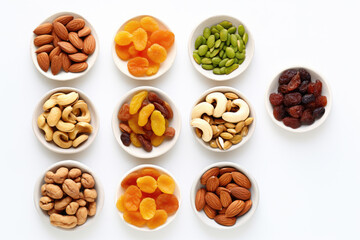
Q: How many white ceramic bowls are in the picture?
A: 10